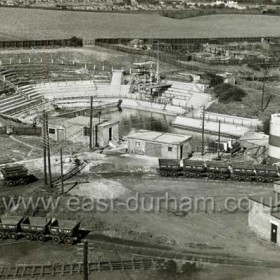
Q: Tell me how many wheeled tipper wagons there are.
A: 9